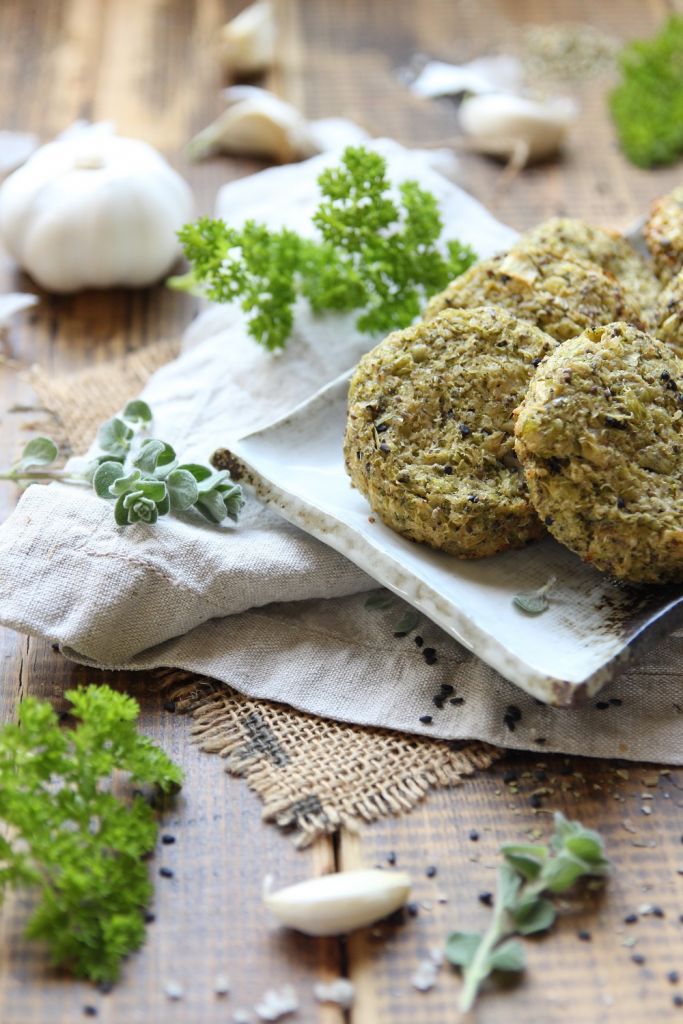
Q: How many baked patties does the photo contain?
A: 6